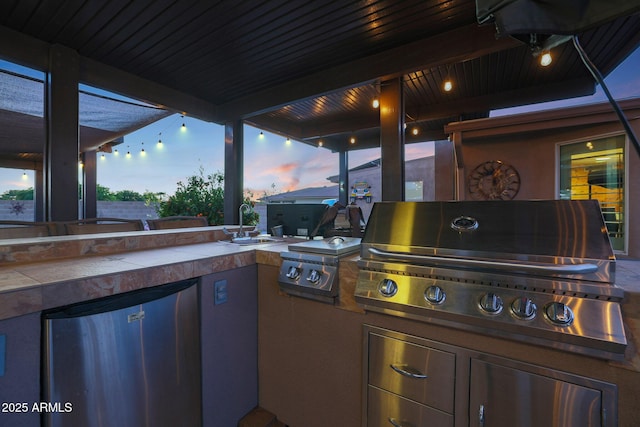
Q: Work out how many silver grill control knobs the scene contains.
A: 7